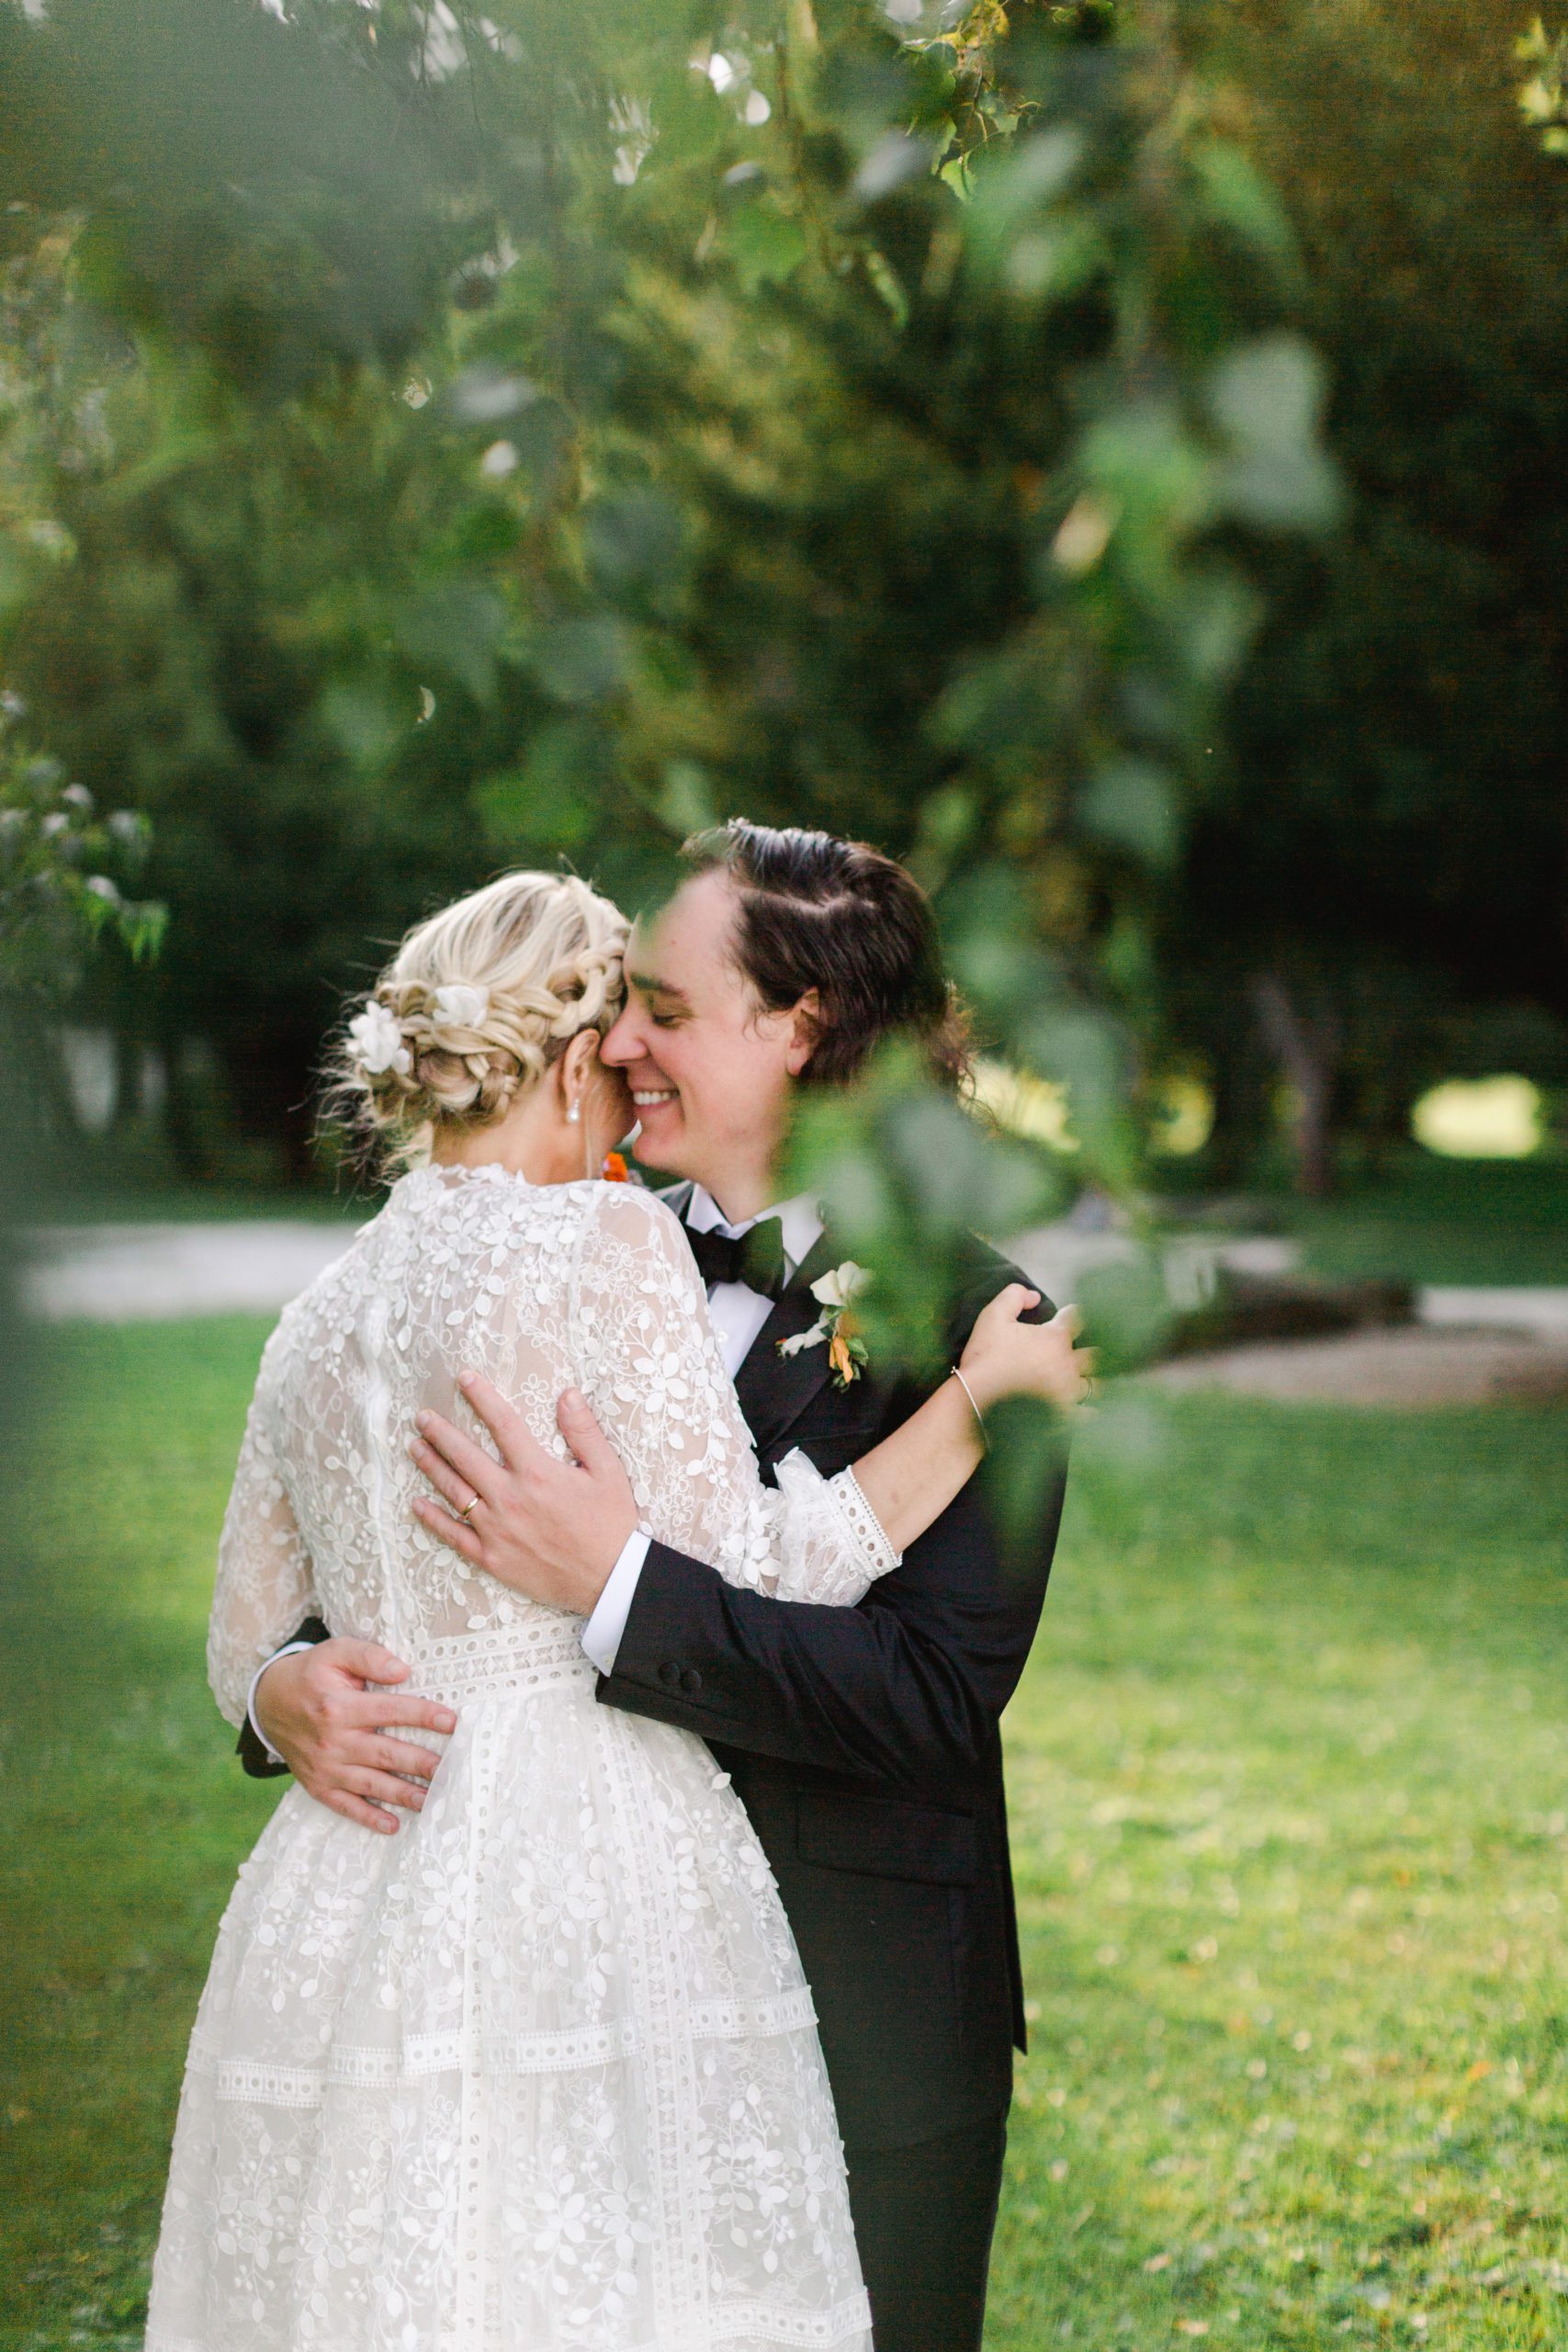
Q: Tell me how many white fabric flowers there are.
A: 2